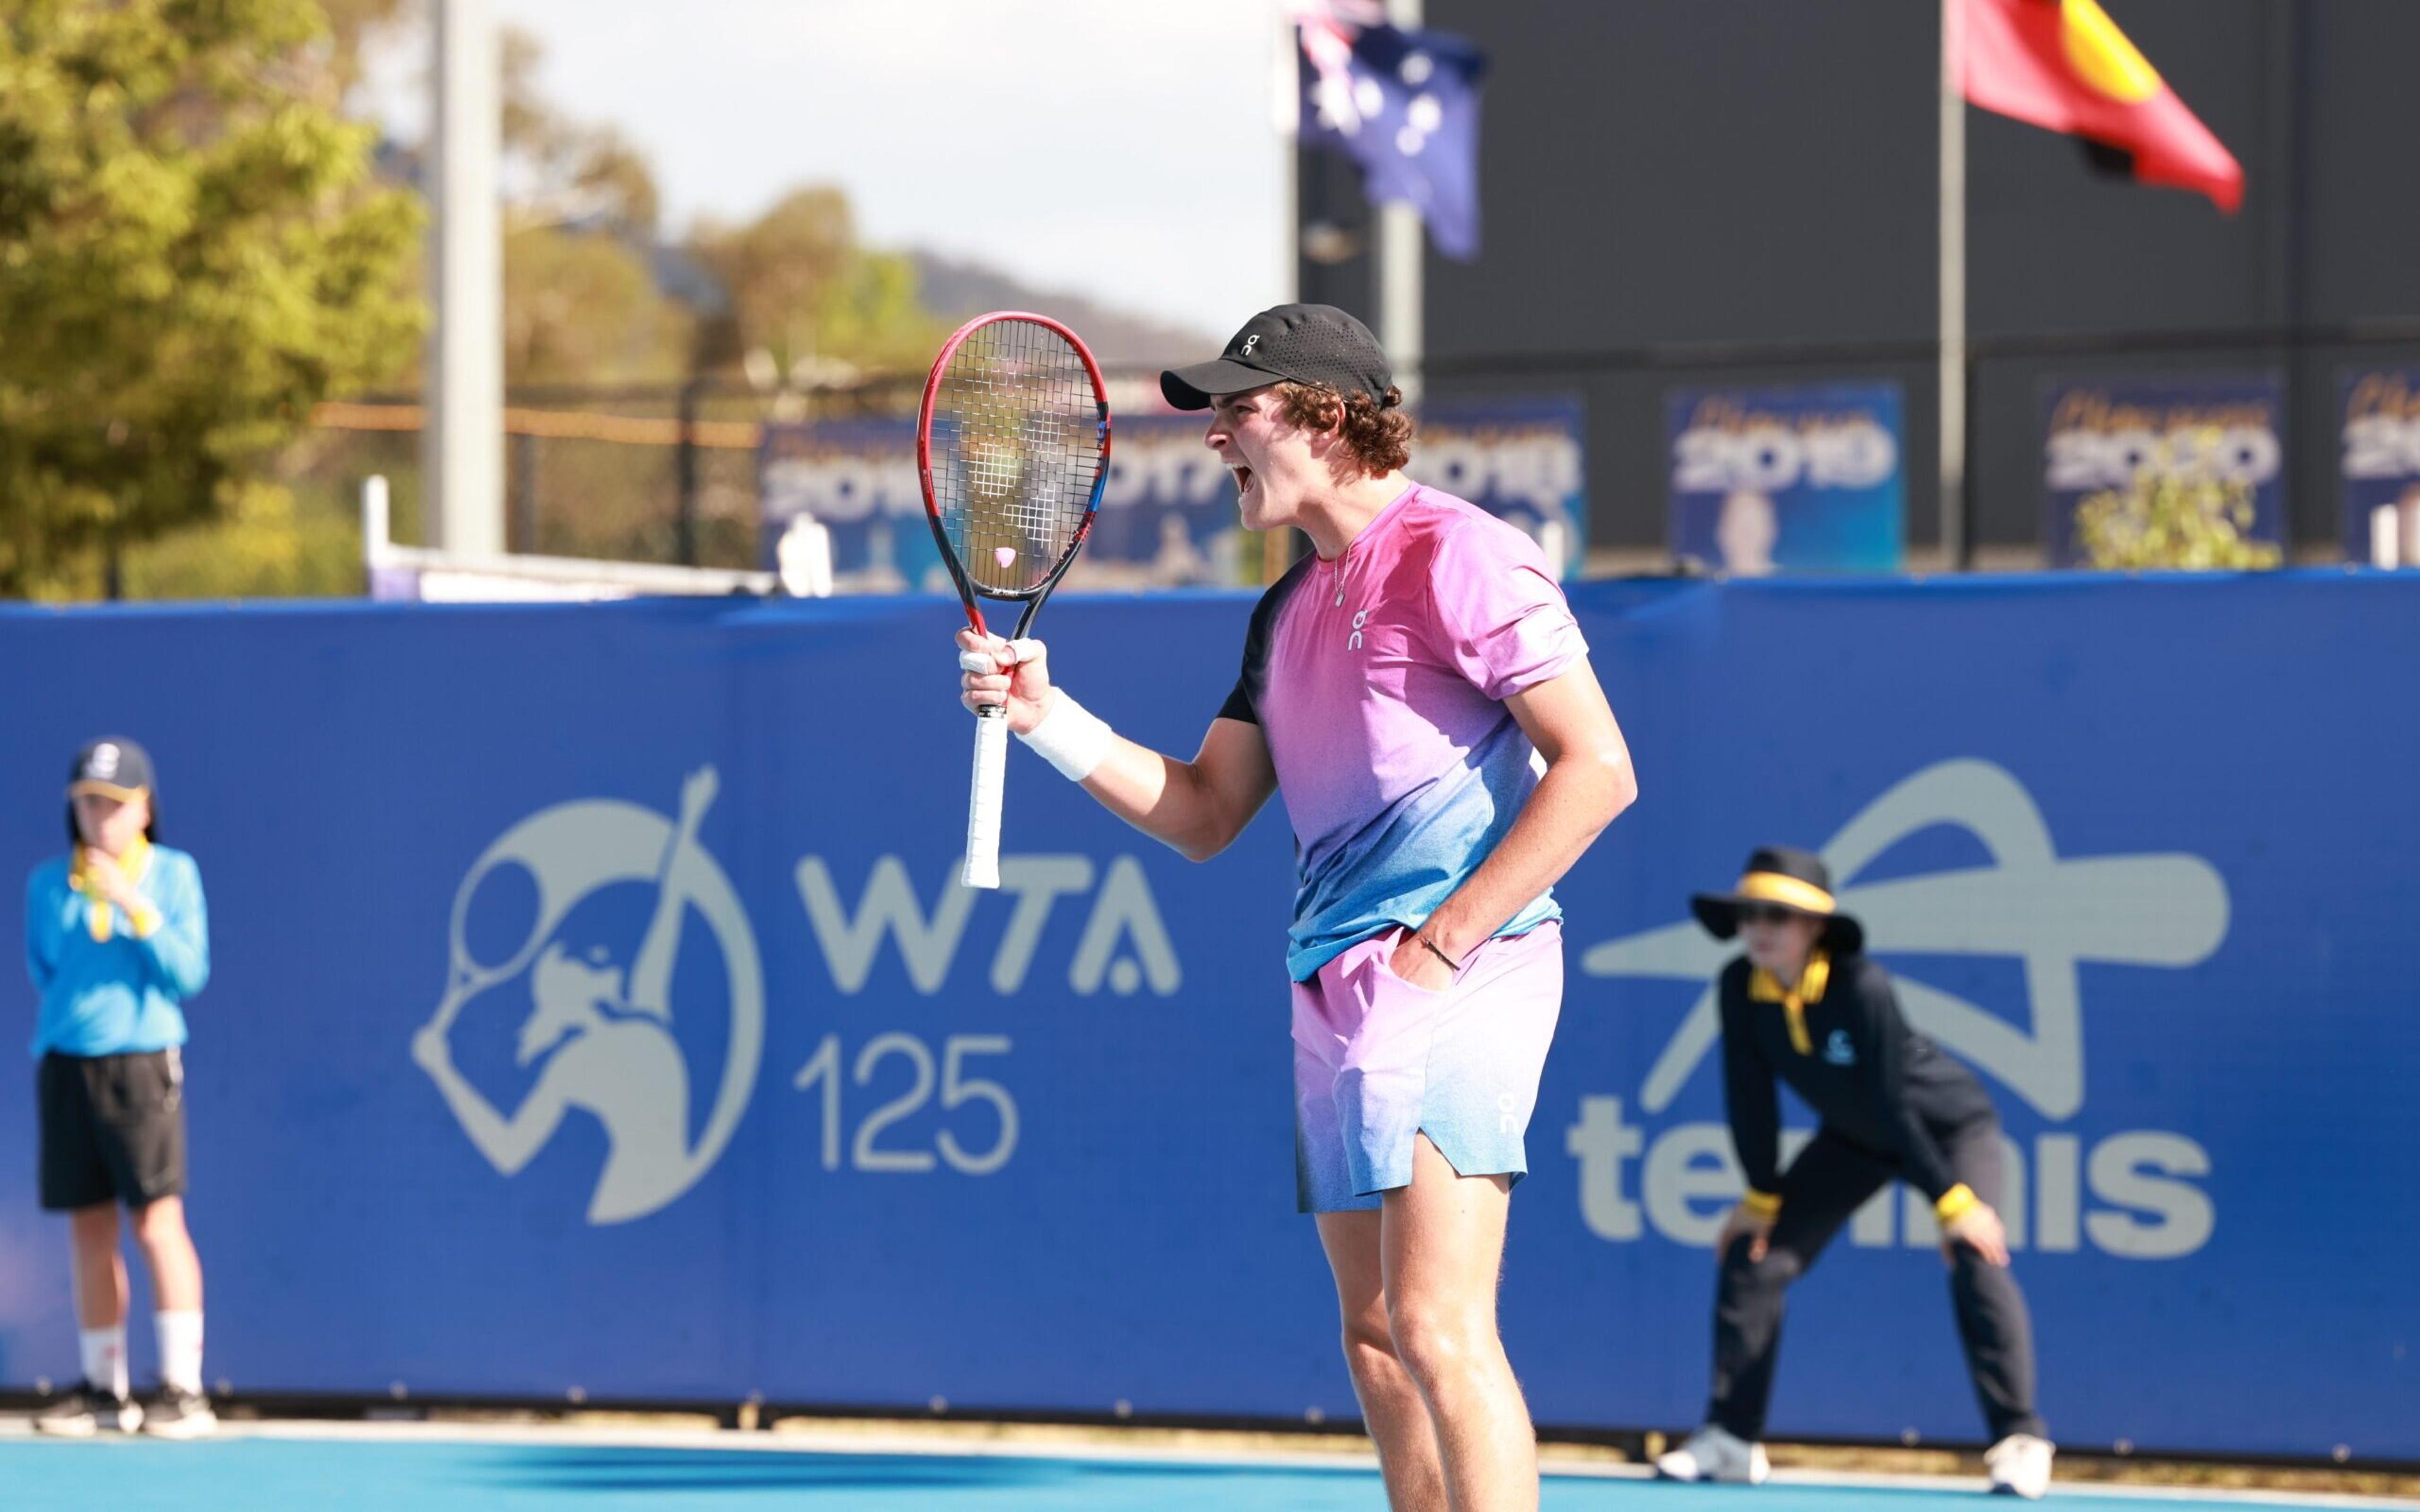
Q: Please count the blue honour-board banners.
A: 6